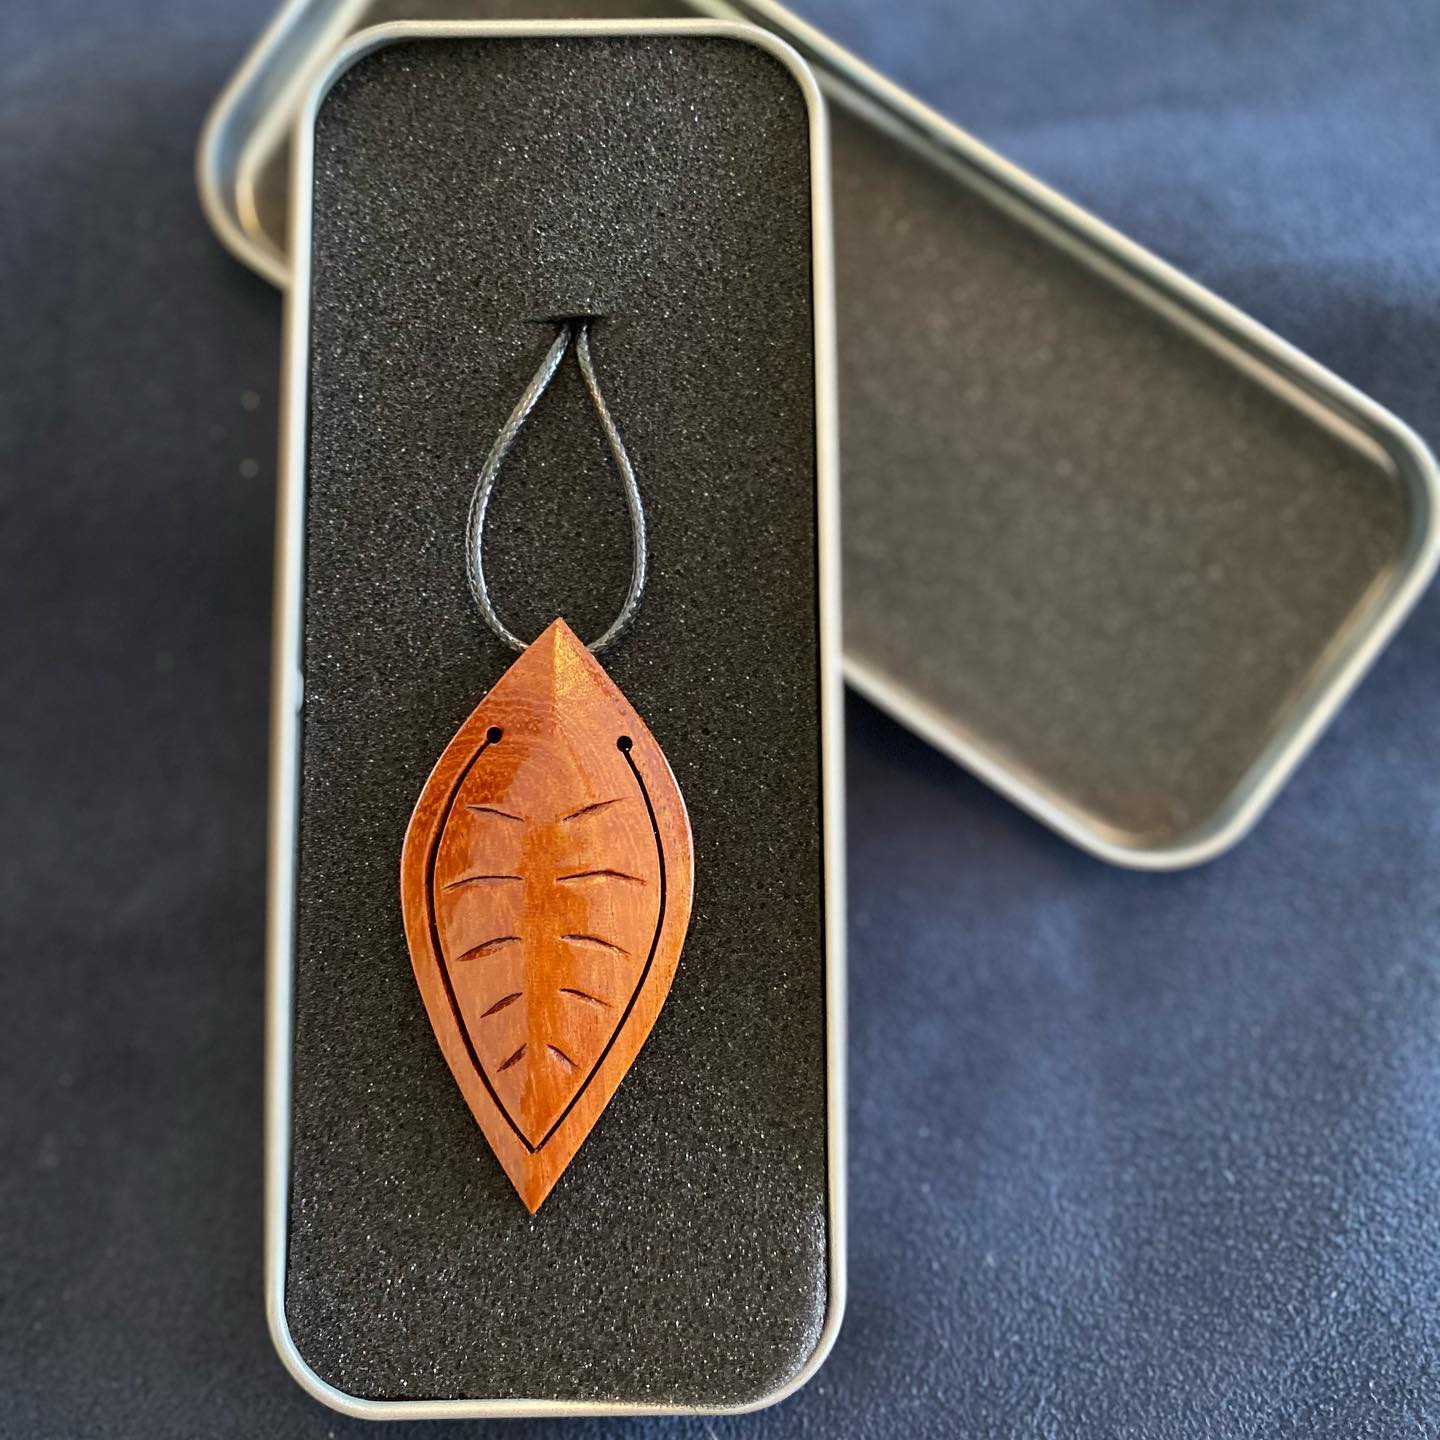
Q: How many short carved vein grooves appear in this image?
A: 10